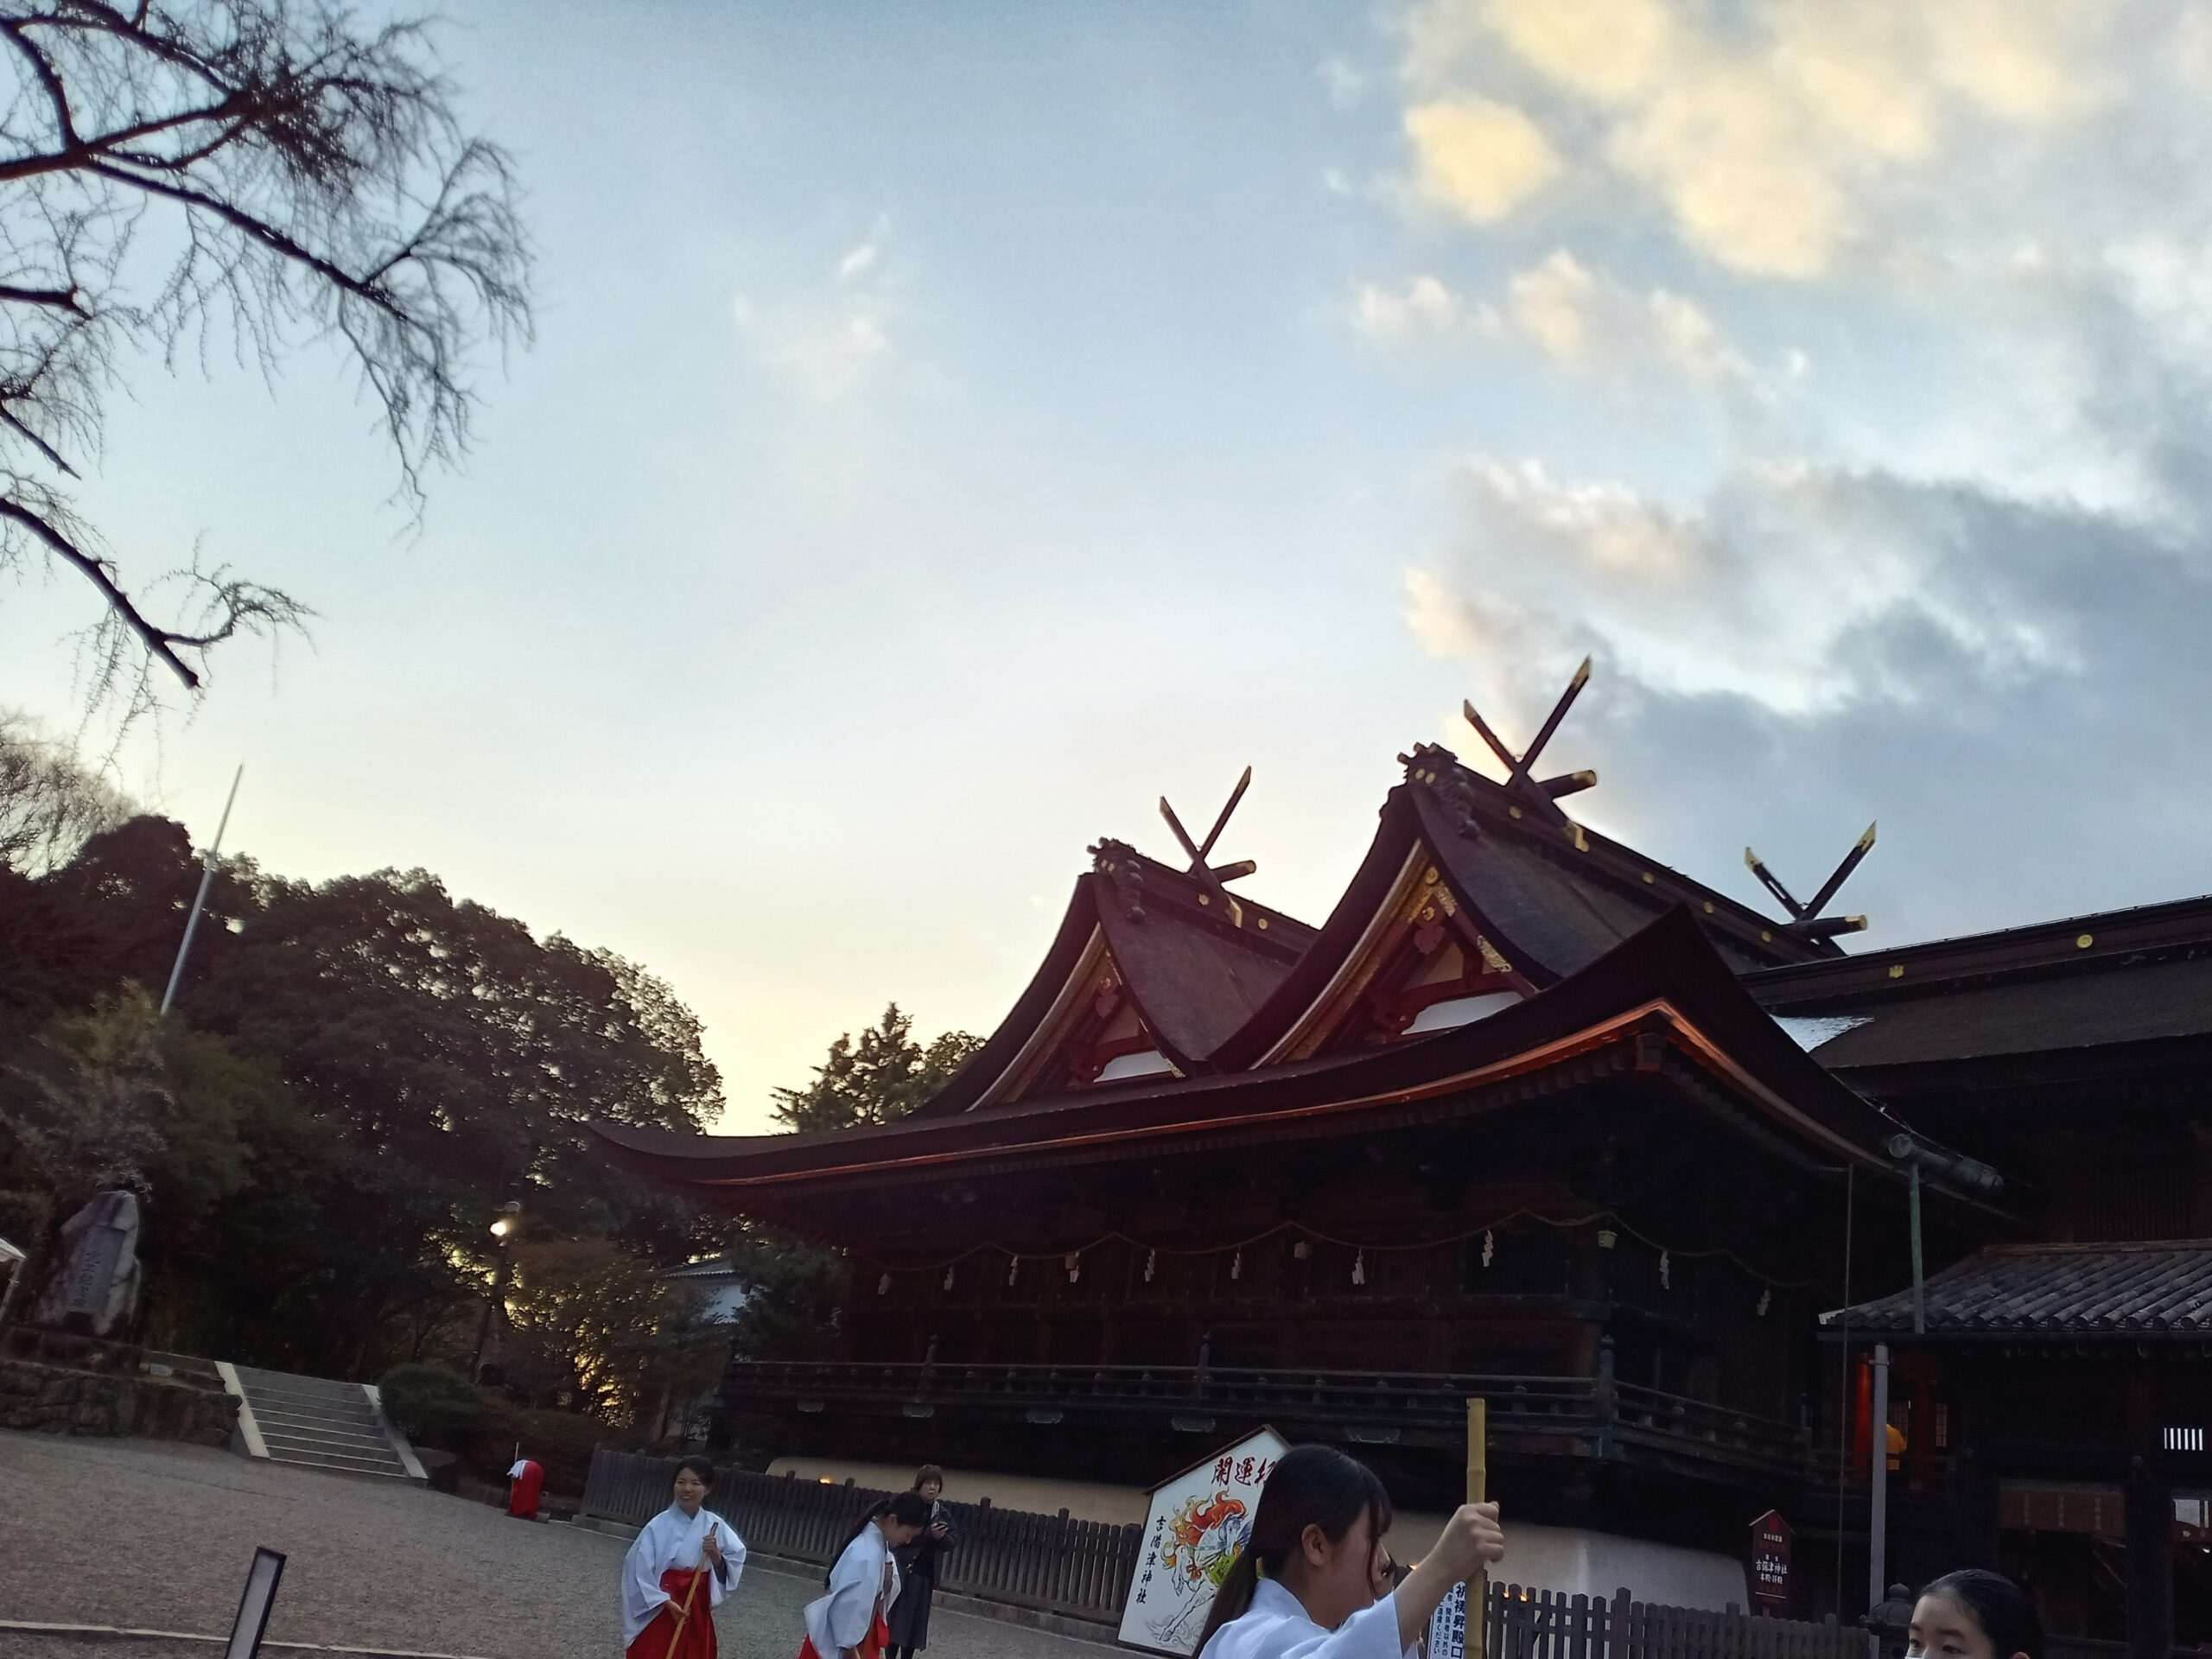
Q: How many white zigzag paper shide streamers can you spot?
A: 10